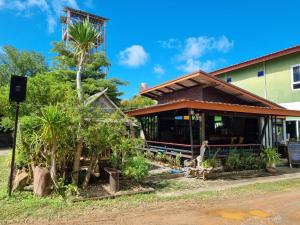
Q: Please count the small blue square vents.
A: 2